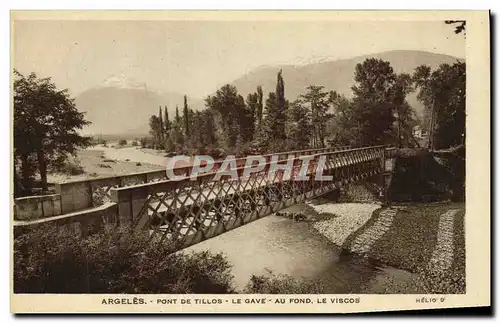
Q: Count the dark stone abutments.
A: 1